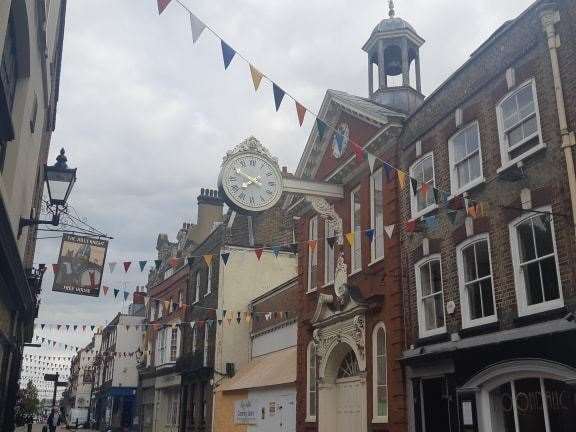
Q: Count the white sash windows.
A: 6